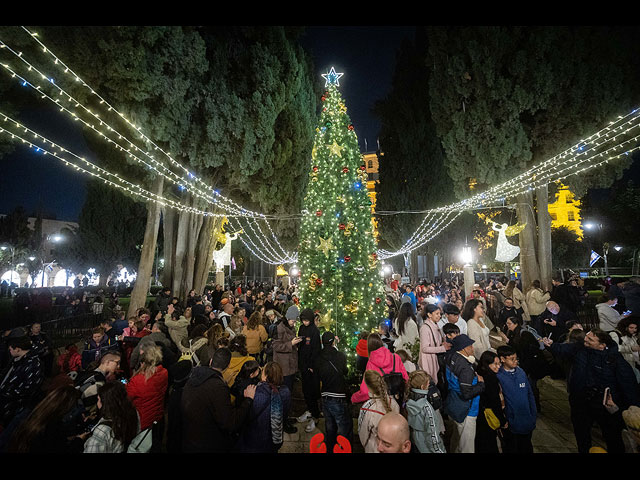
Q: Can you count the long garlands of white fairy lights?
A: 10